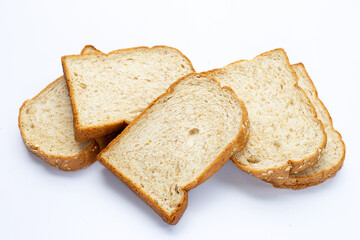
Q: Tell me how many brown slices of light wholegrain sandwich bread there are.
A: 5